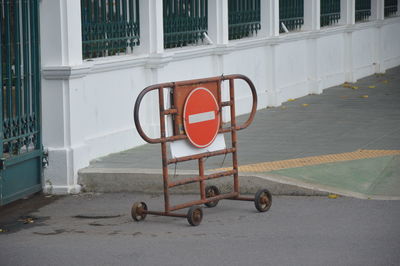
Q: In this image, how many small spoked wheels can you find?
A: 4